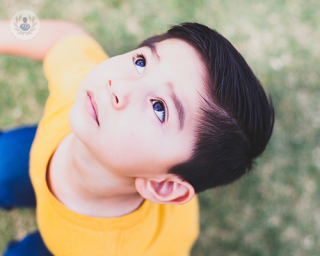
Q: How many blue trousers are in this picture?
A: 1